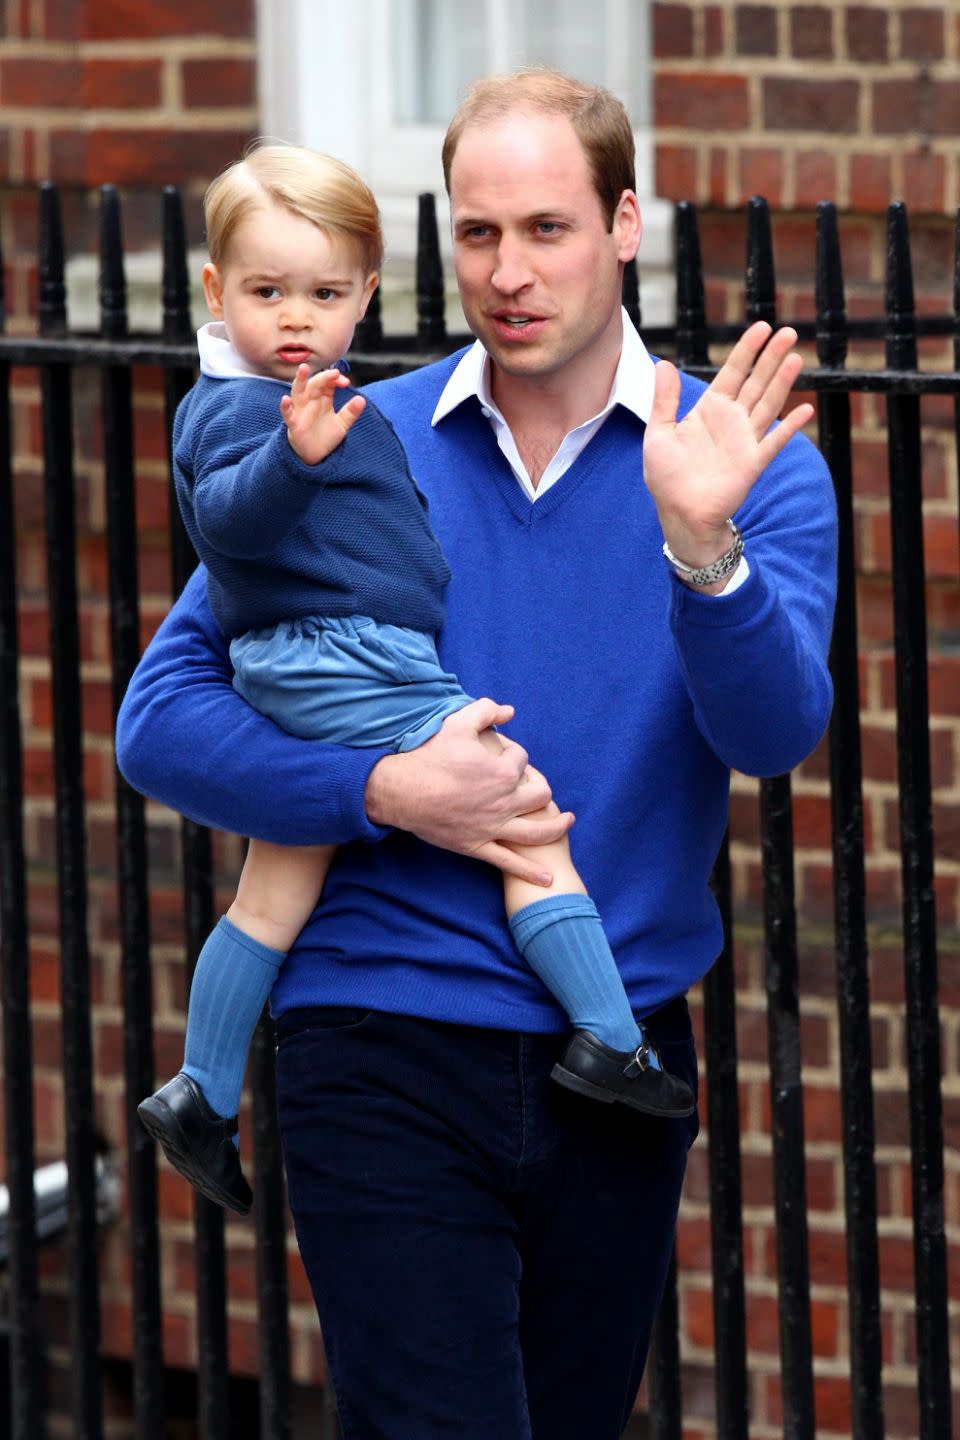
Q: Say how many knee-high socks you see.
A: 2